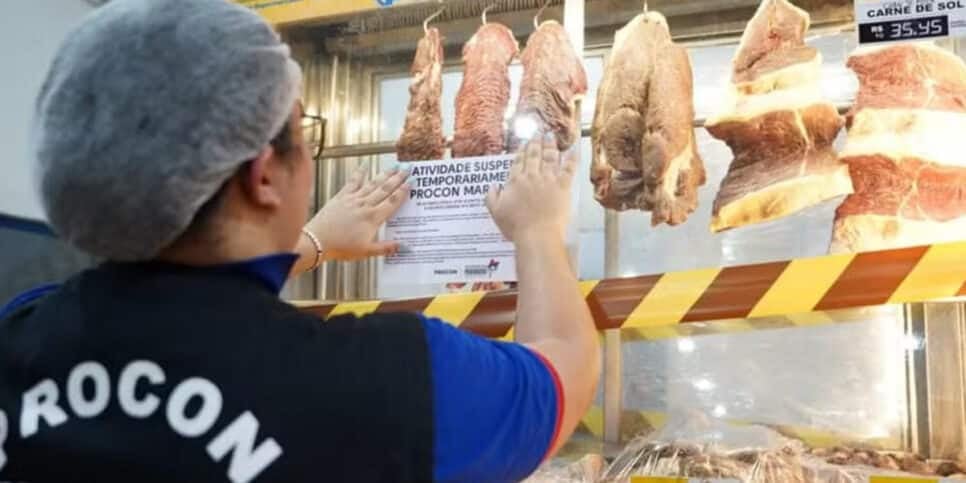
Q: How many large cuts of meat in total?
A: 6